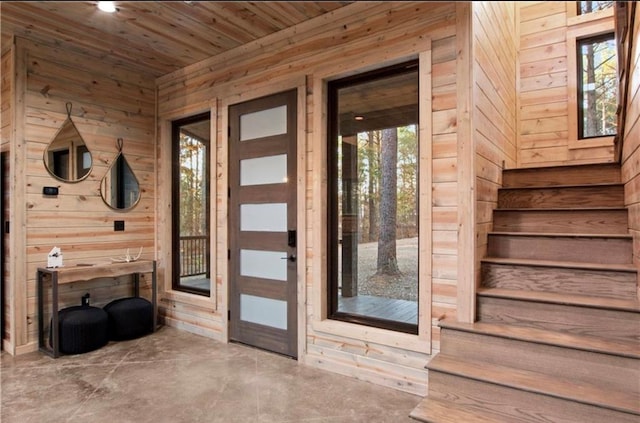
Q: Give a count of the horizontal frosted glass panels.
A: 5